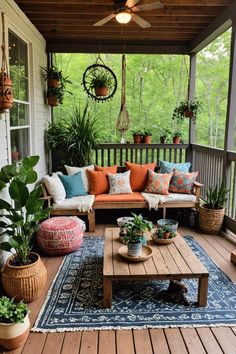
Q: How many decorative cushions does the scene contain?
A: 10